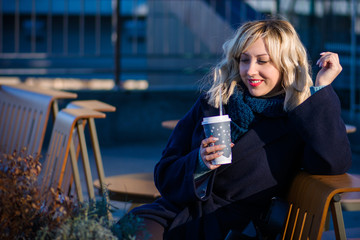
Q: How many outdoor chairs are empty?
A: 3